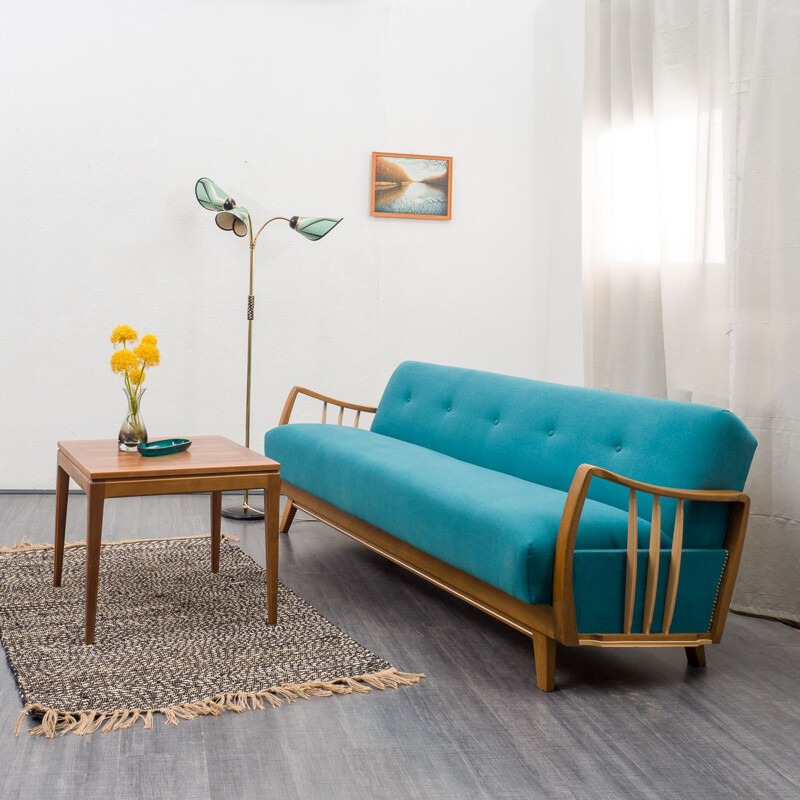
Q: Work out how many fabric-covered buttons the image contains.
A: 5